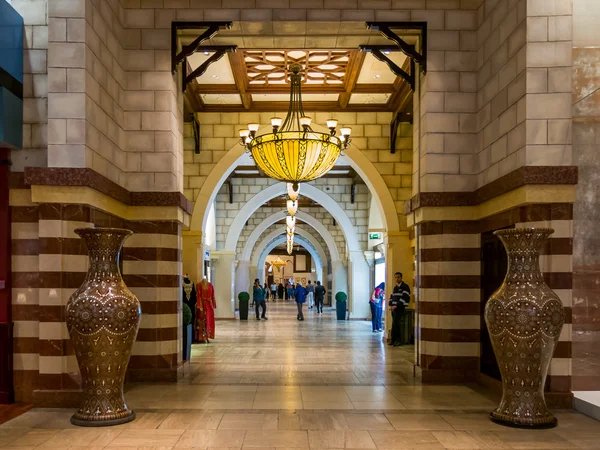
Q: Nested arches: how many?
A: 5